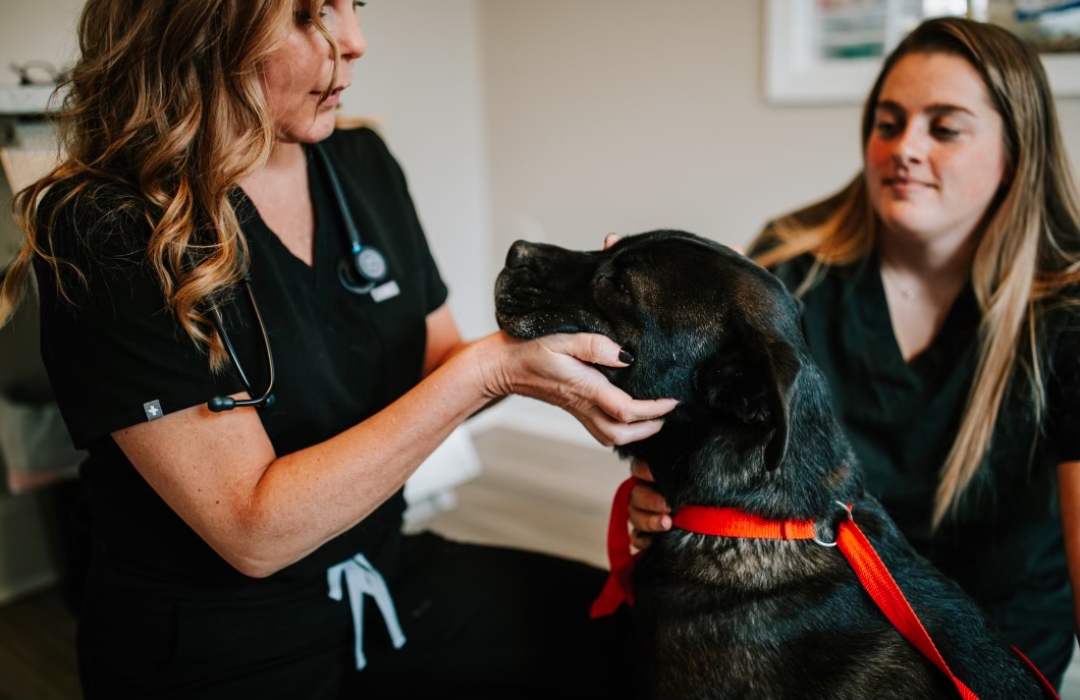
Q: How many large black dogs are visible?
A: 1